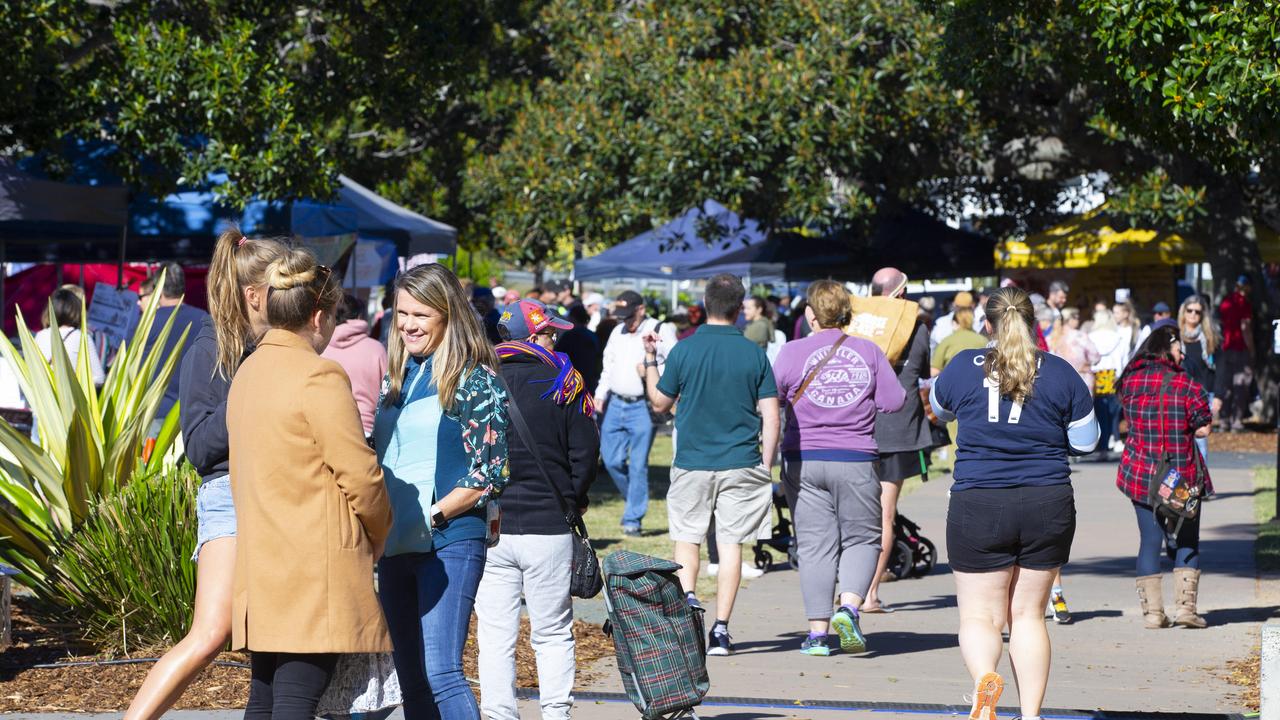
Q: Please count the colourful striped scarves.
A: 1